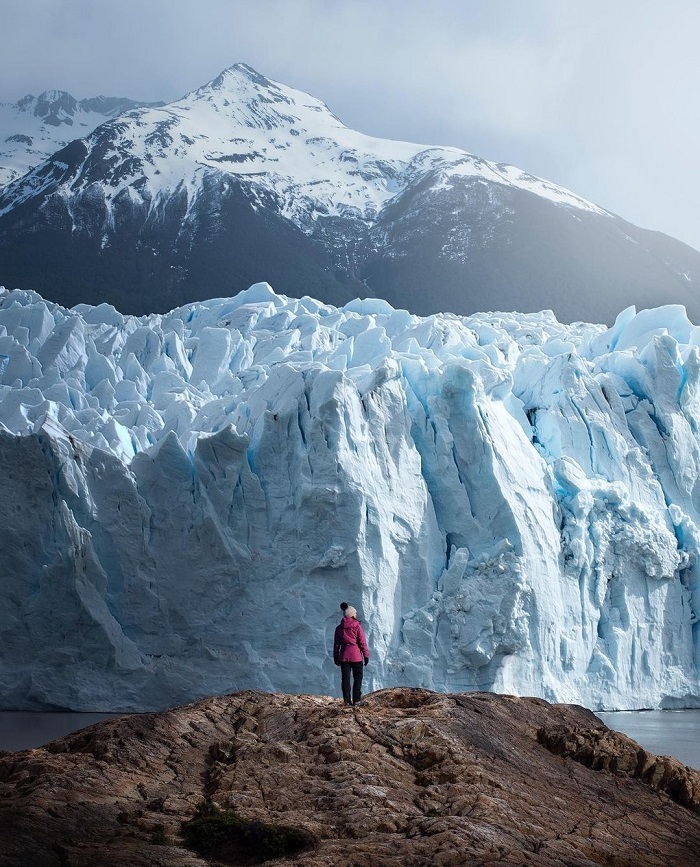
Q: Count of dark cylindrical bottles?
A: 0